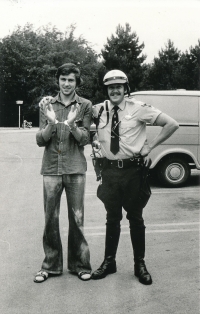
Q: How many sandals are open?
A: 2